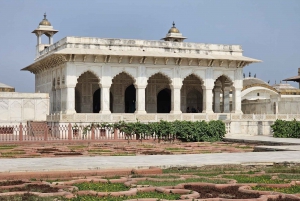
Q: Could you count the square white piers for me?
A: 6